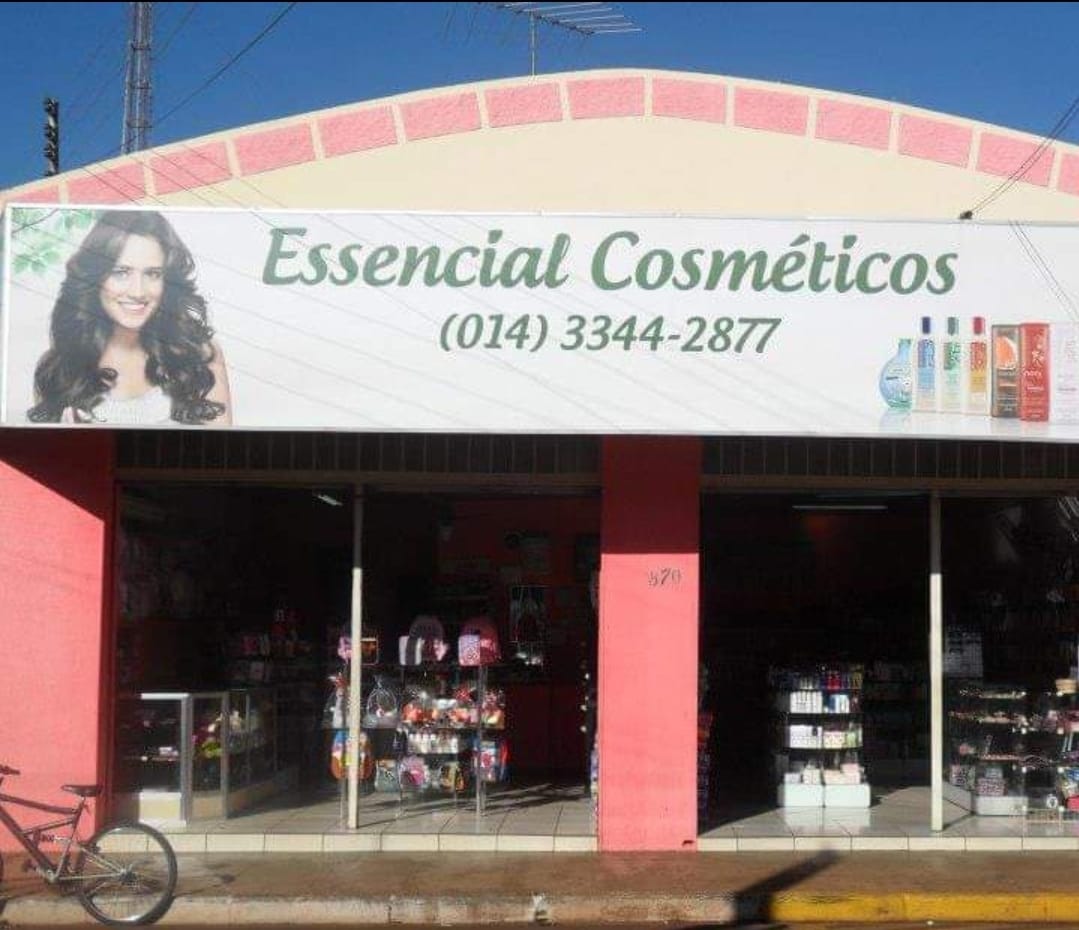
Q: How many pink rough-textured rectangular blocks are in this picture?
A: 14